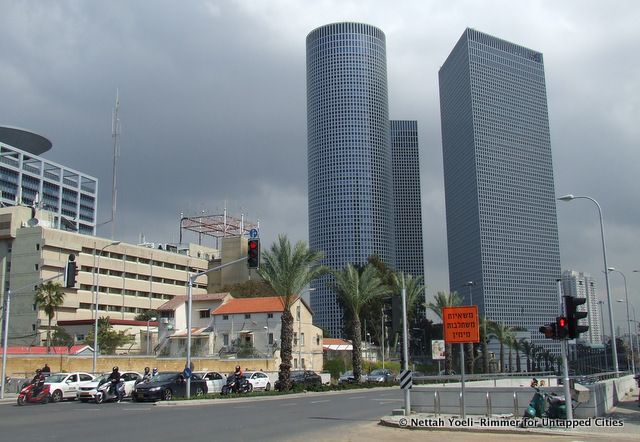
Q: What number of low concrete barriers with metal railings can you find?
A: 1